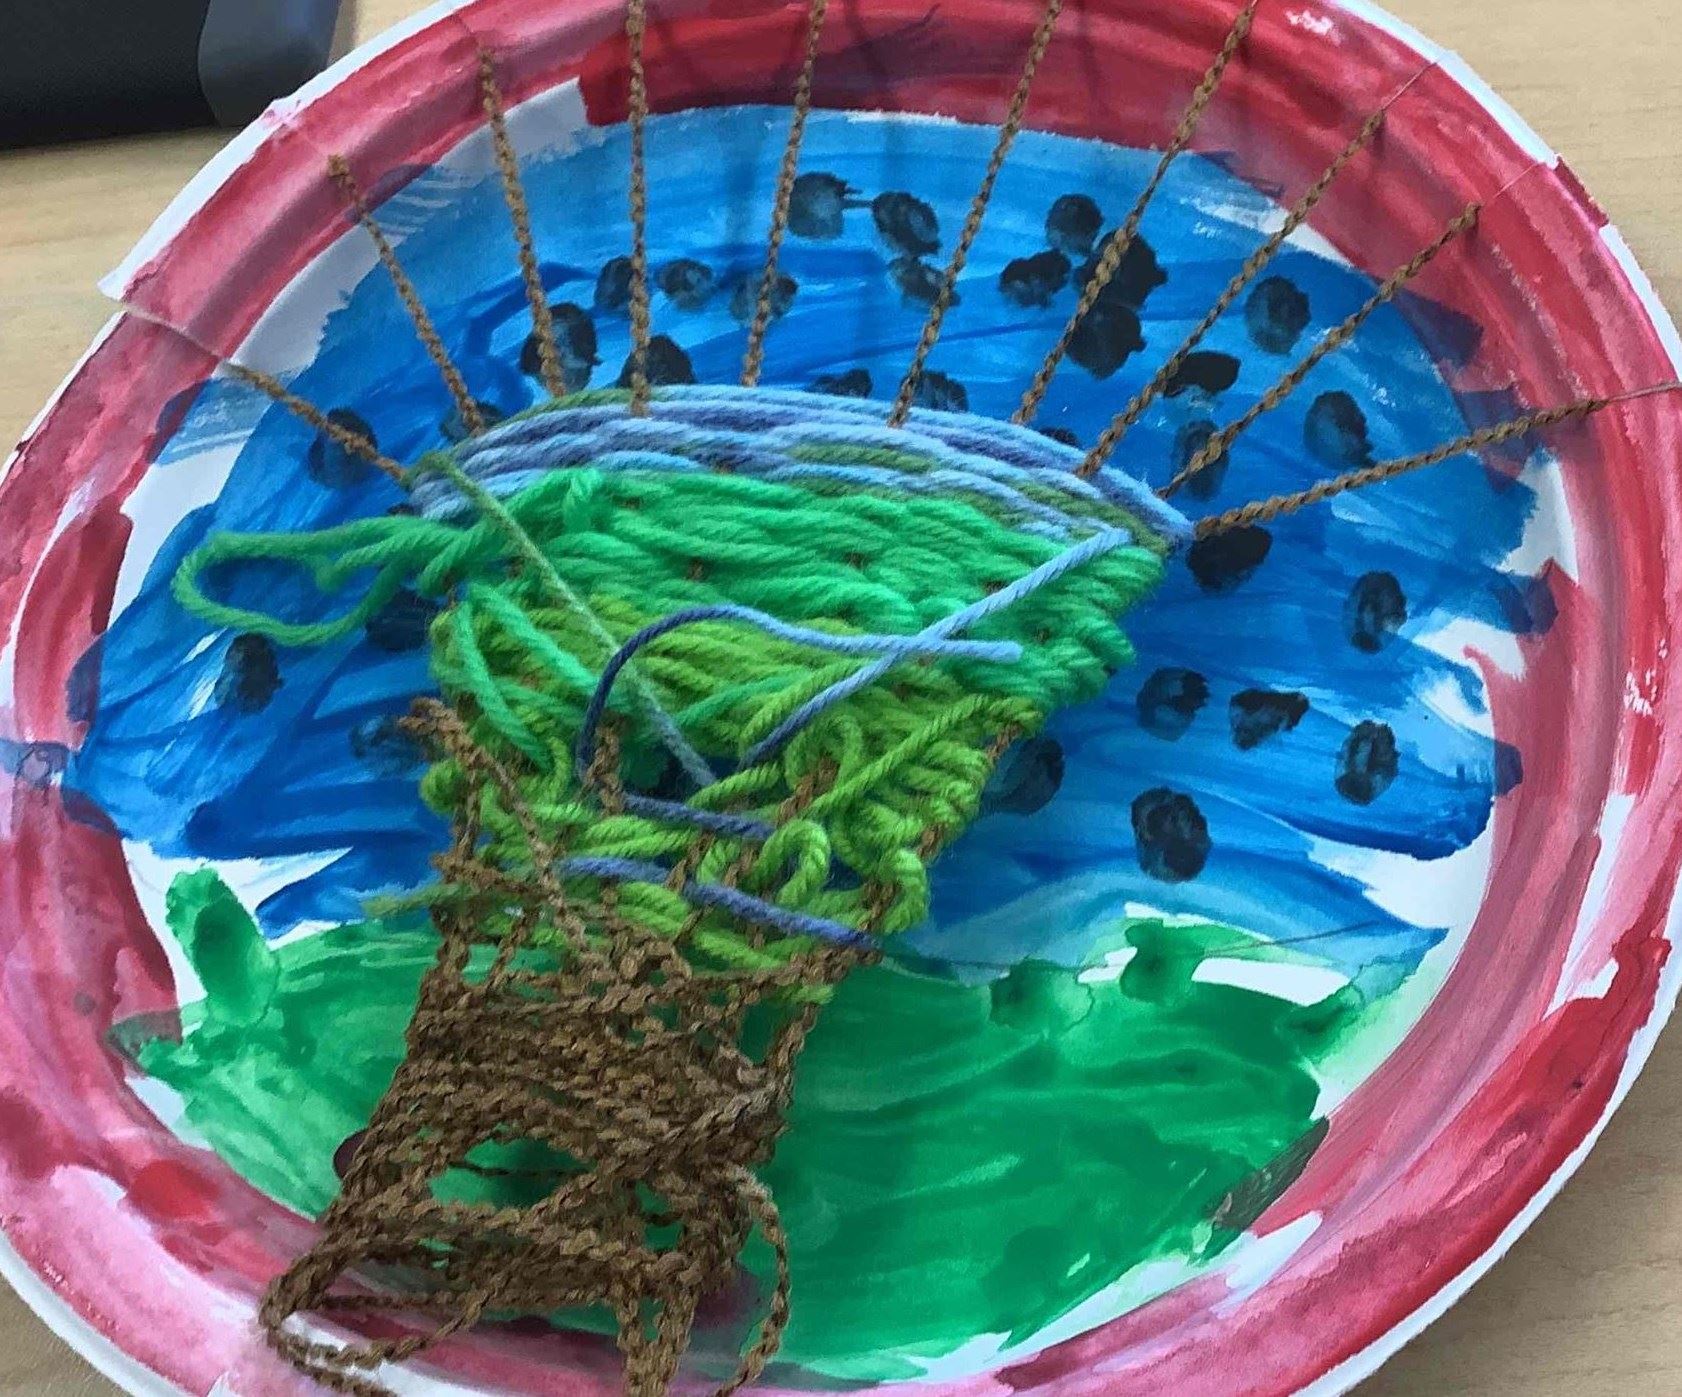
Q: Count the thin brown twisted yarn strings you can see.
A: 10